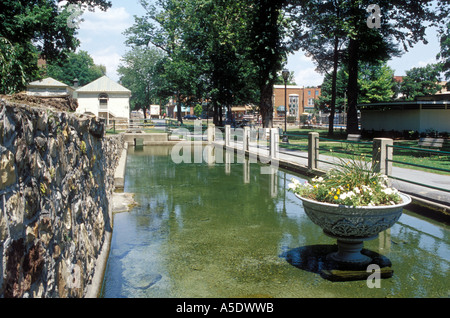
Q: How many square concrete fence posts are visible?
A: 6